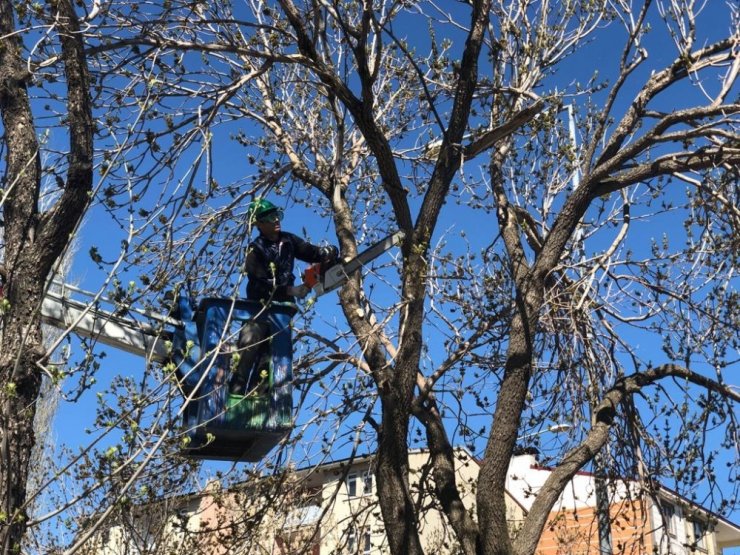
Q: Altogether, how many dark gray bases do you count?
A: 1